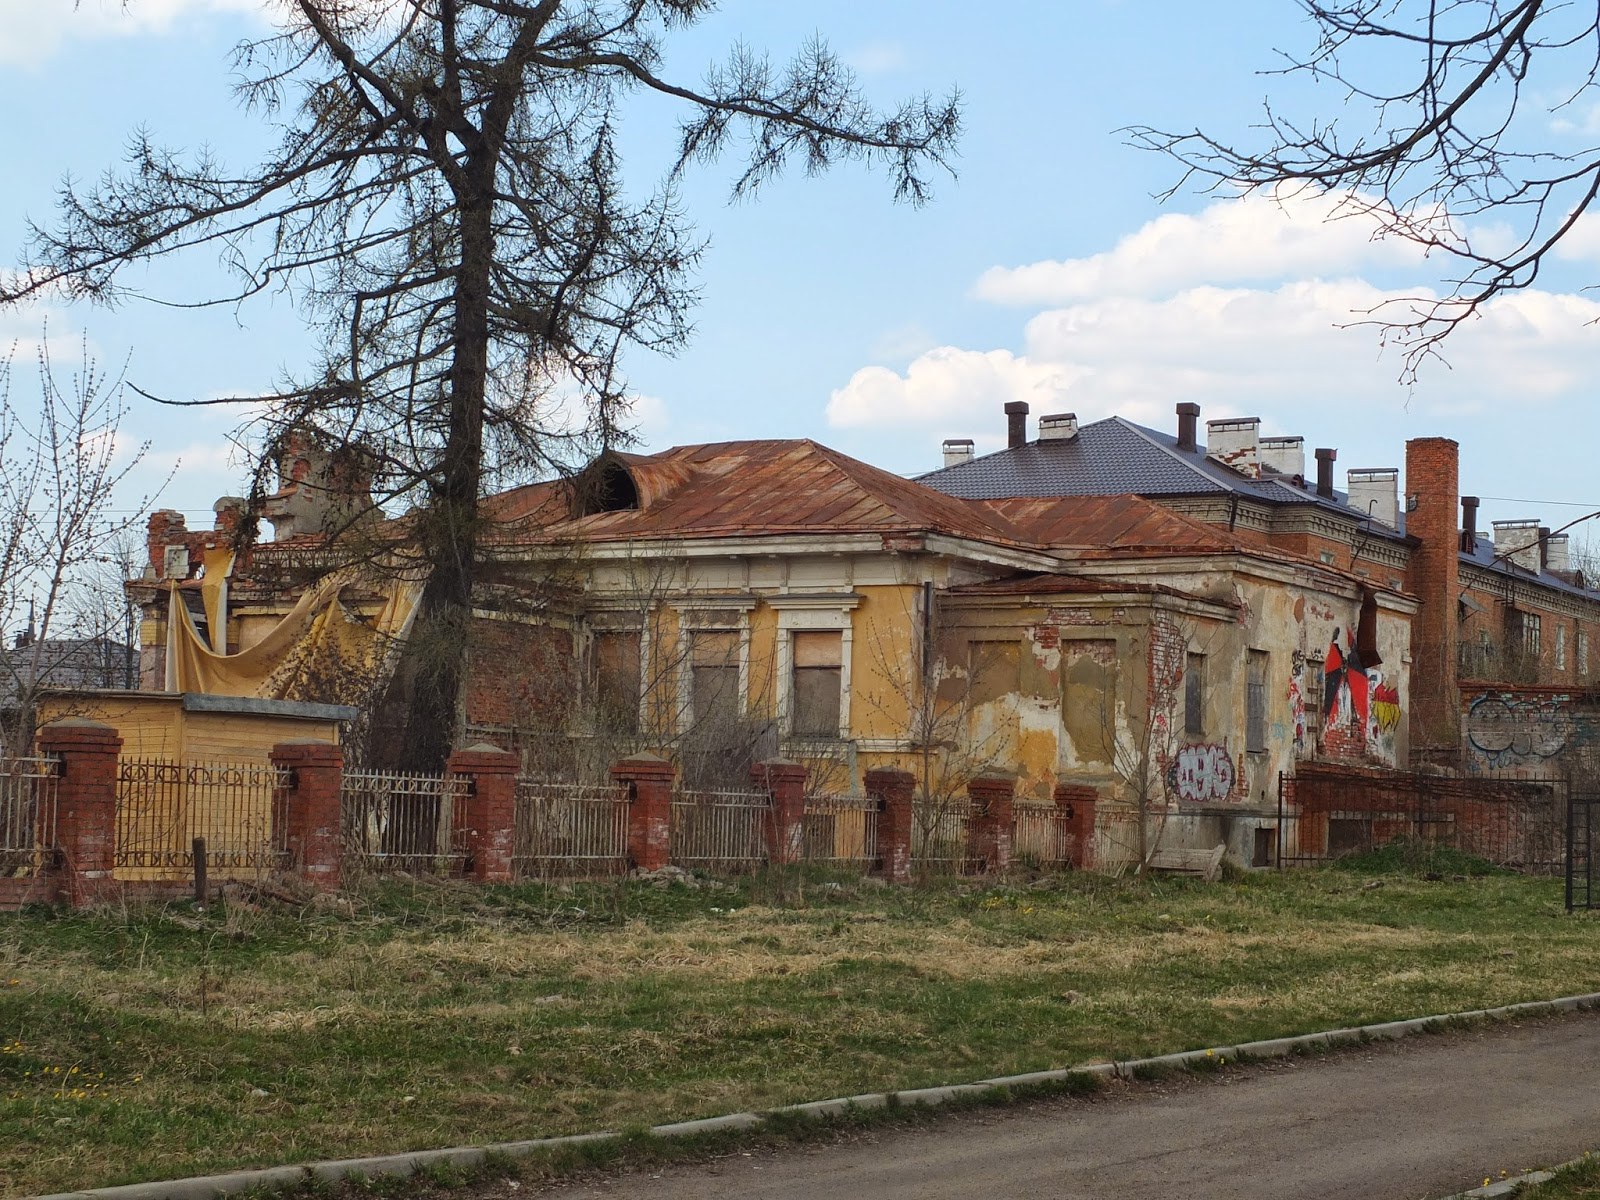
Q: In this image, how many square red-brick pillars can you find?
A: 8